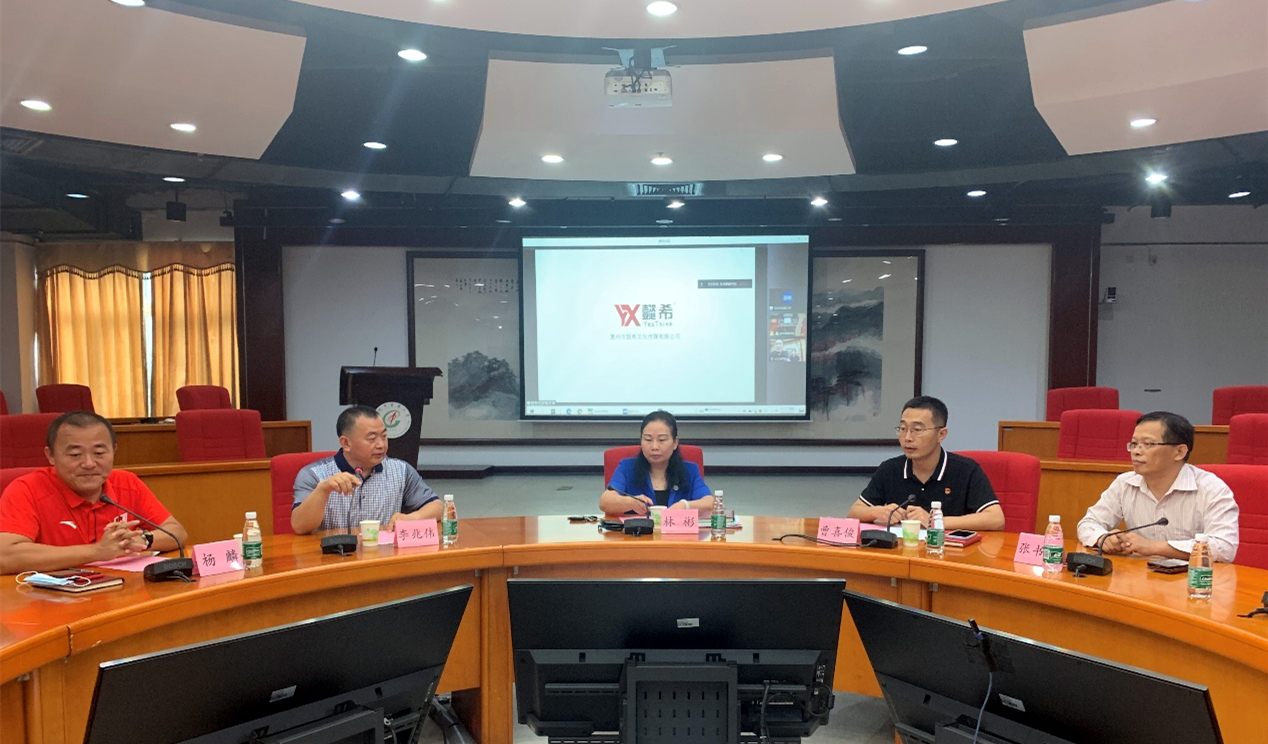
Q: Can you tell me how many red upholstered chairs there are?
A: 14